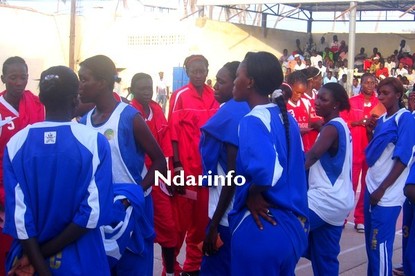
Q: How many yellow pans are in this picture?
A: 0